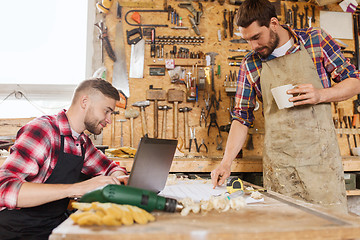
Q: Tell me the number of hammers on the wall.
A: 8